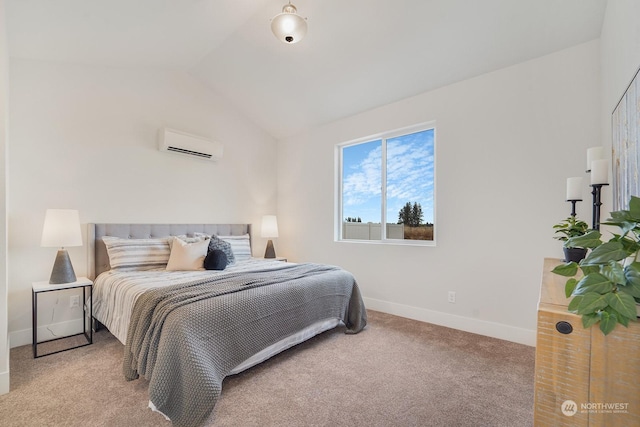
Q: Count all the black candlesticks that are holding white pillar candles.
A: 3